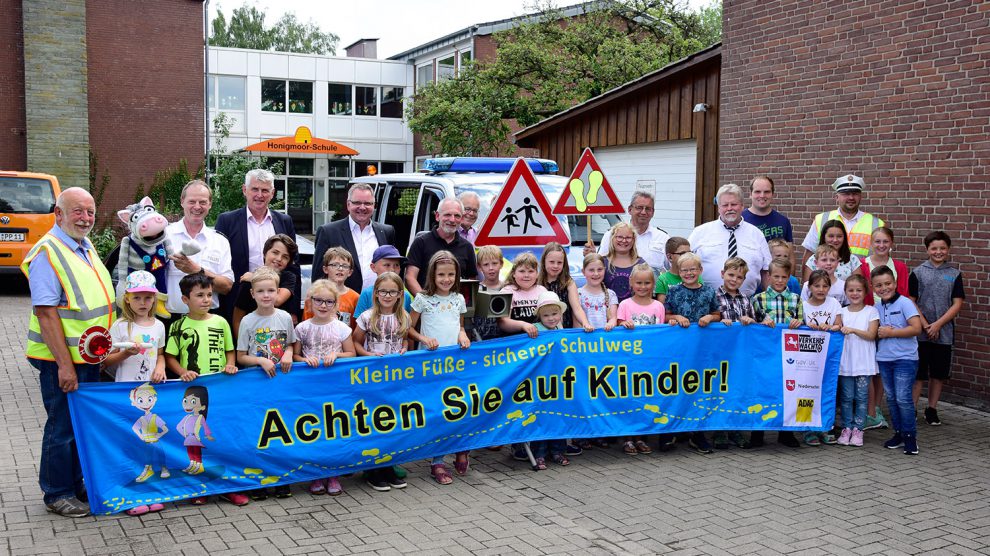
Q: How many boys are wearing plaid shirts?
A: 2